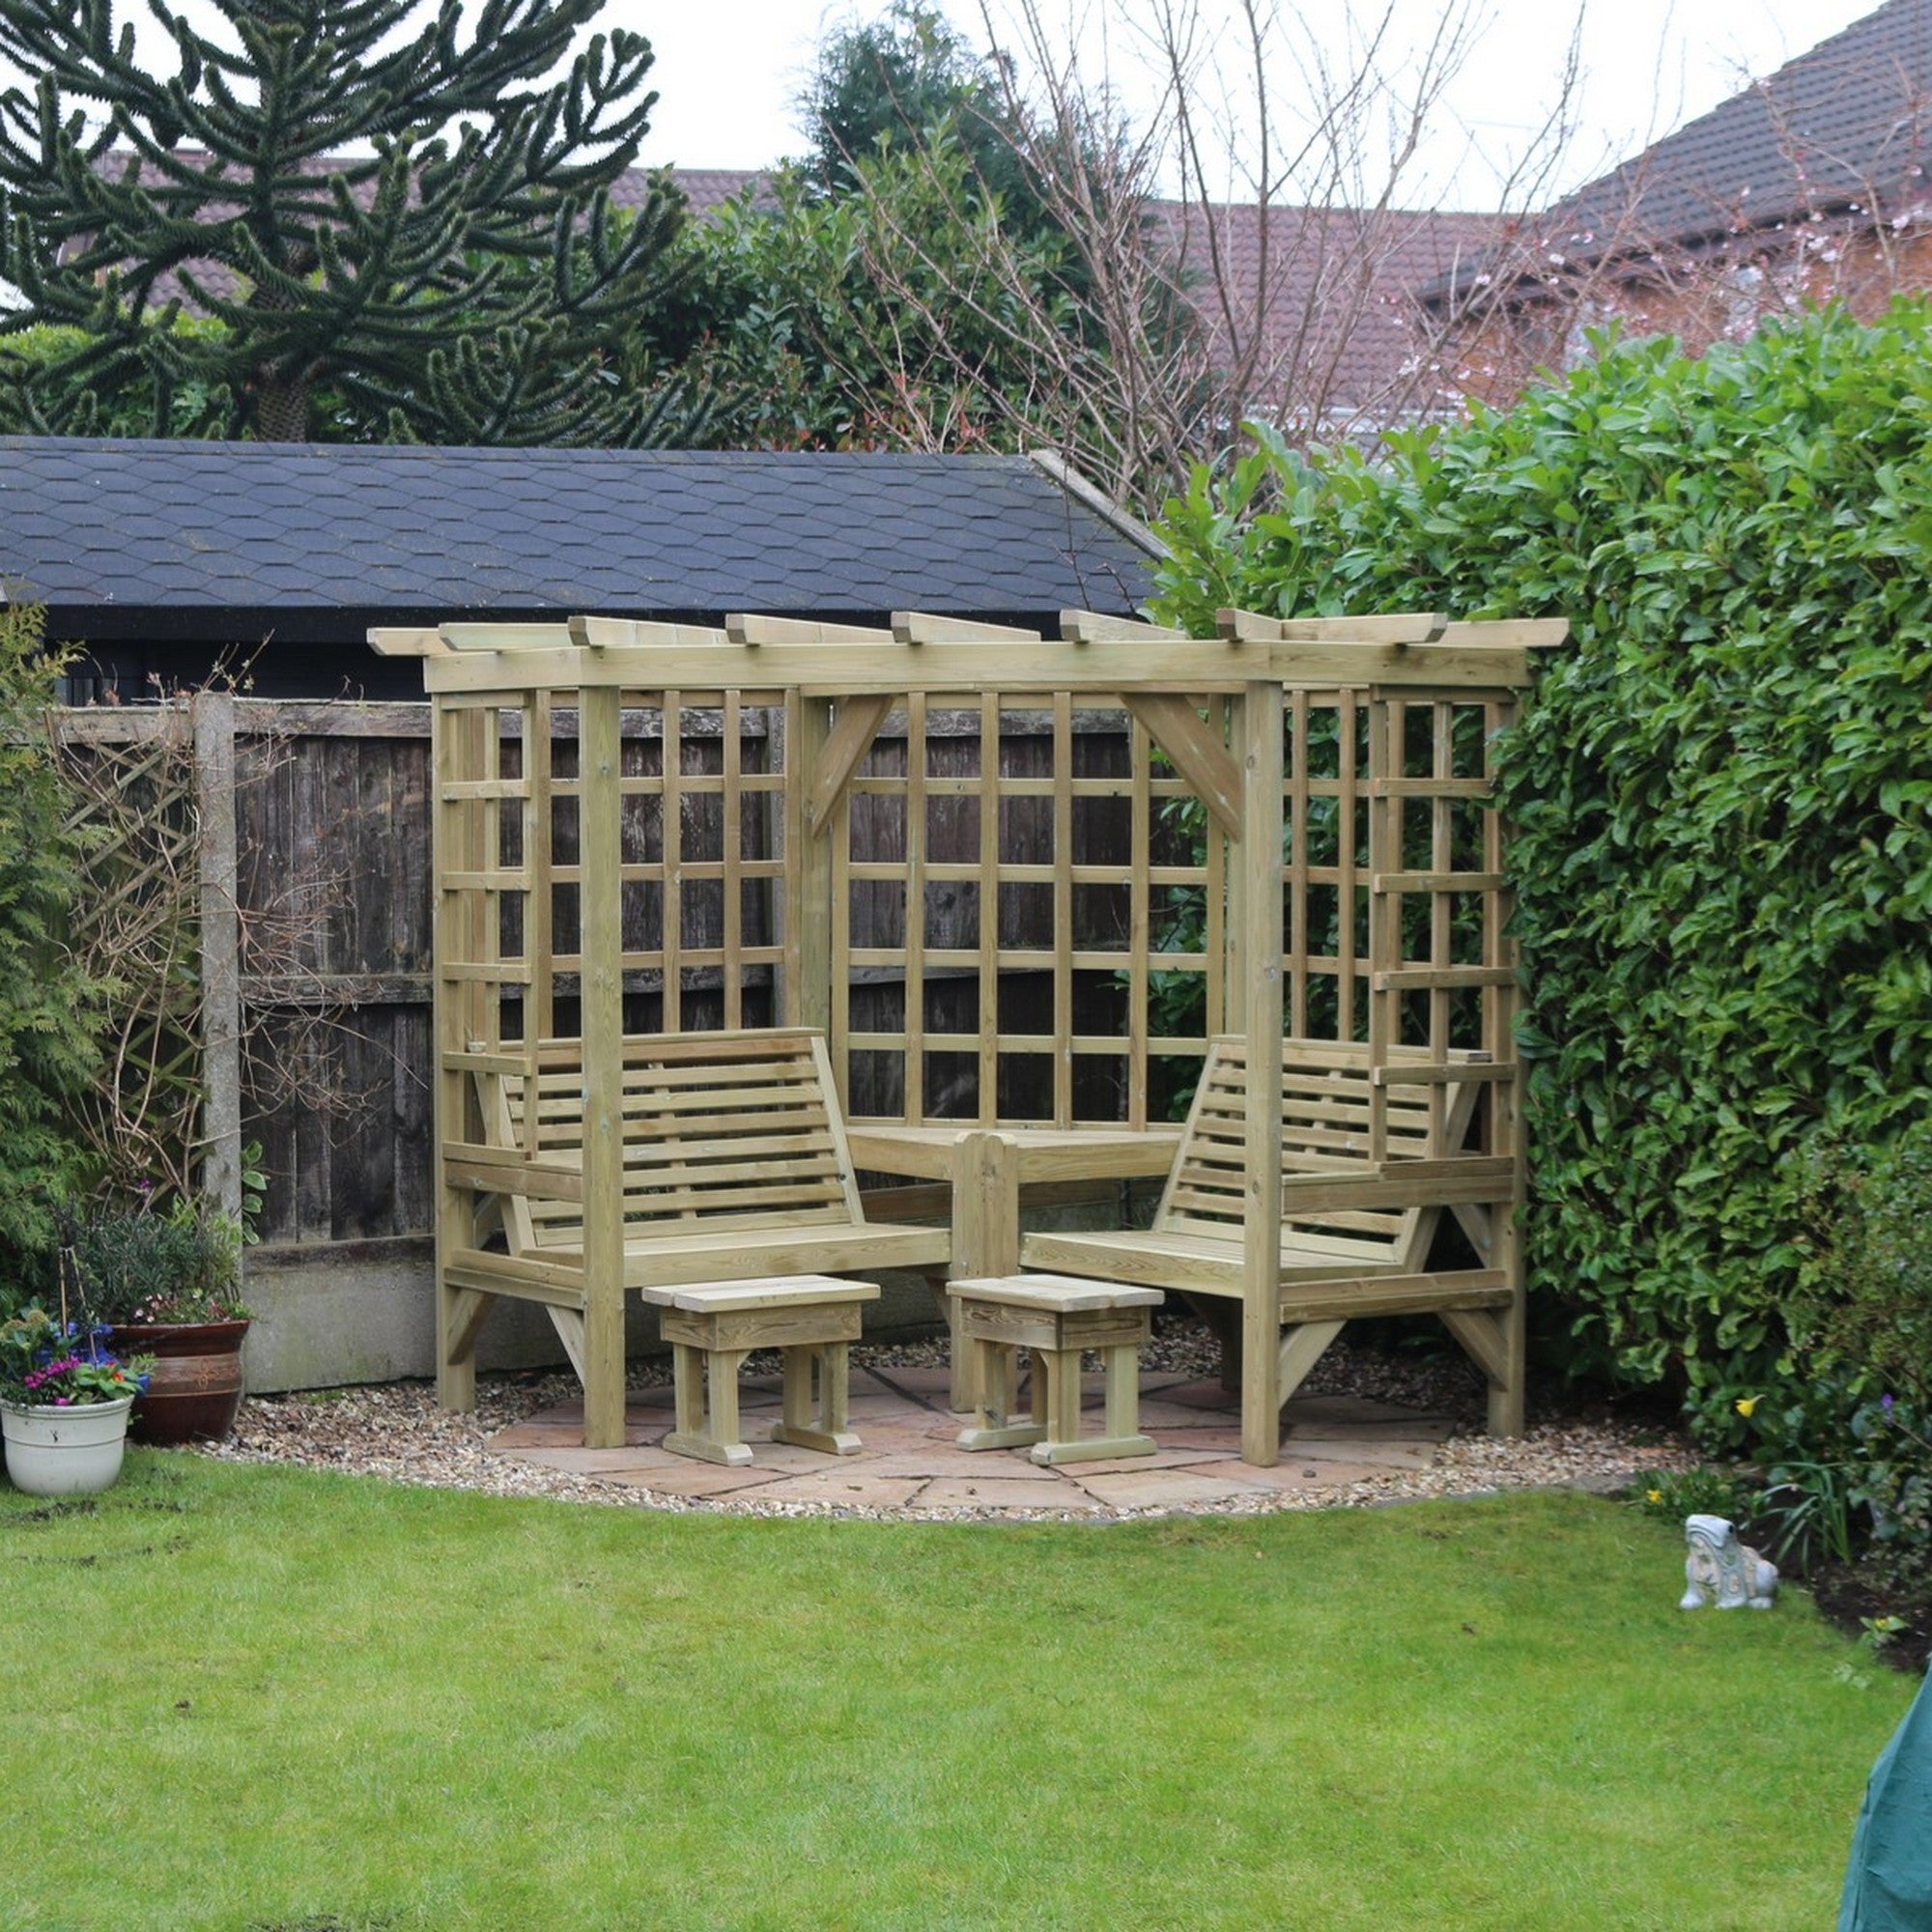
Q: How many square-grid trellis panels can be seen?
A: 5